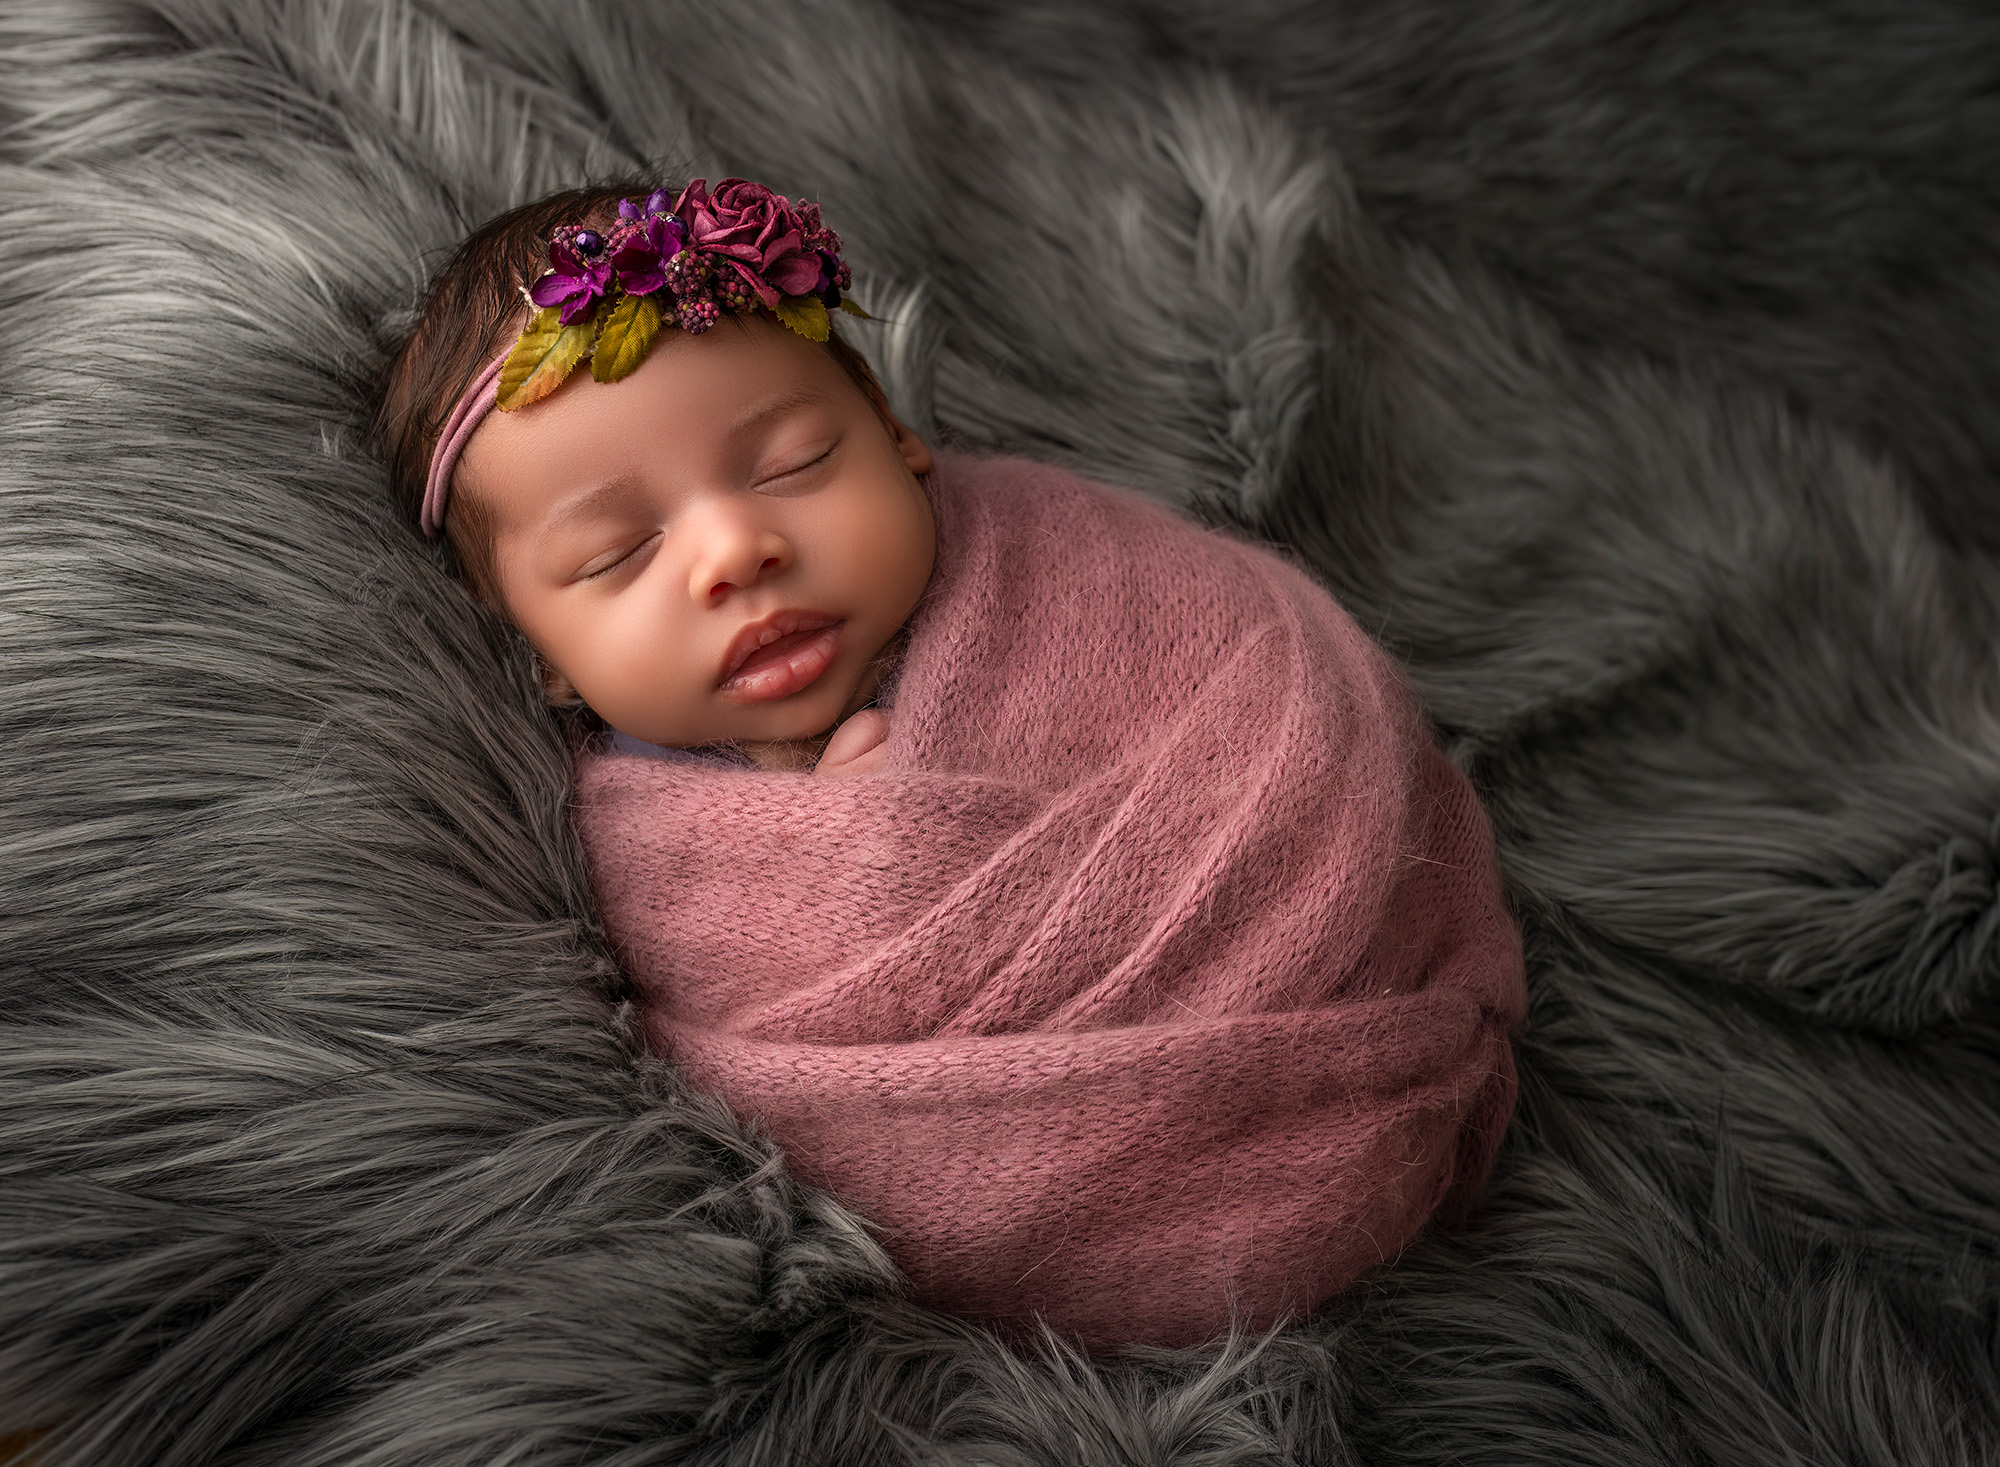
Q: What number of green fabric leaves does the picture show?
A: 4